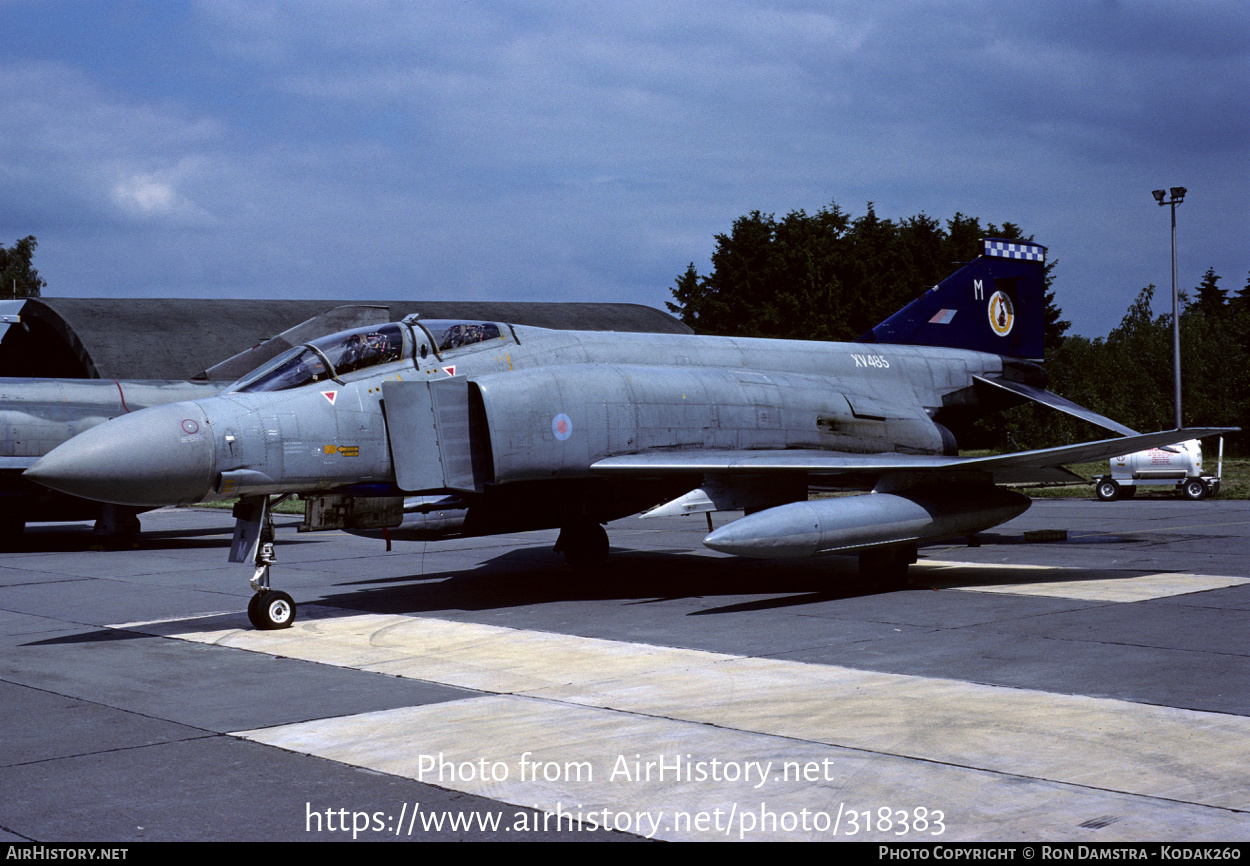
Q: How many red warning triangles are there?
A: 2